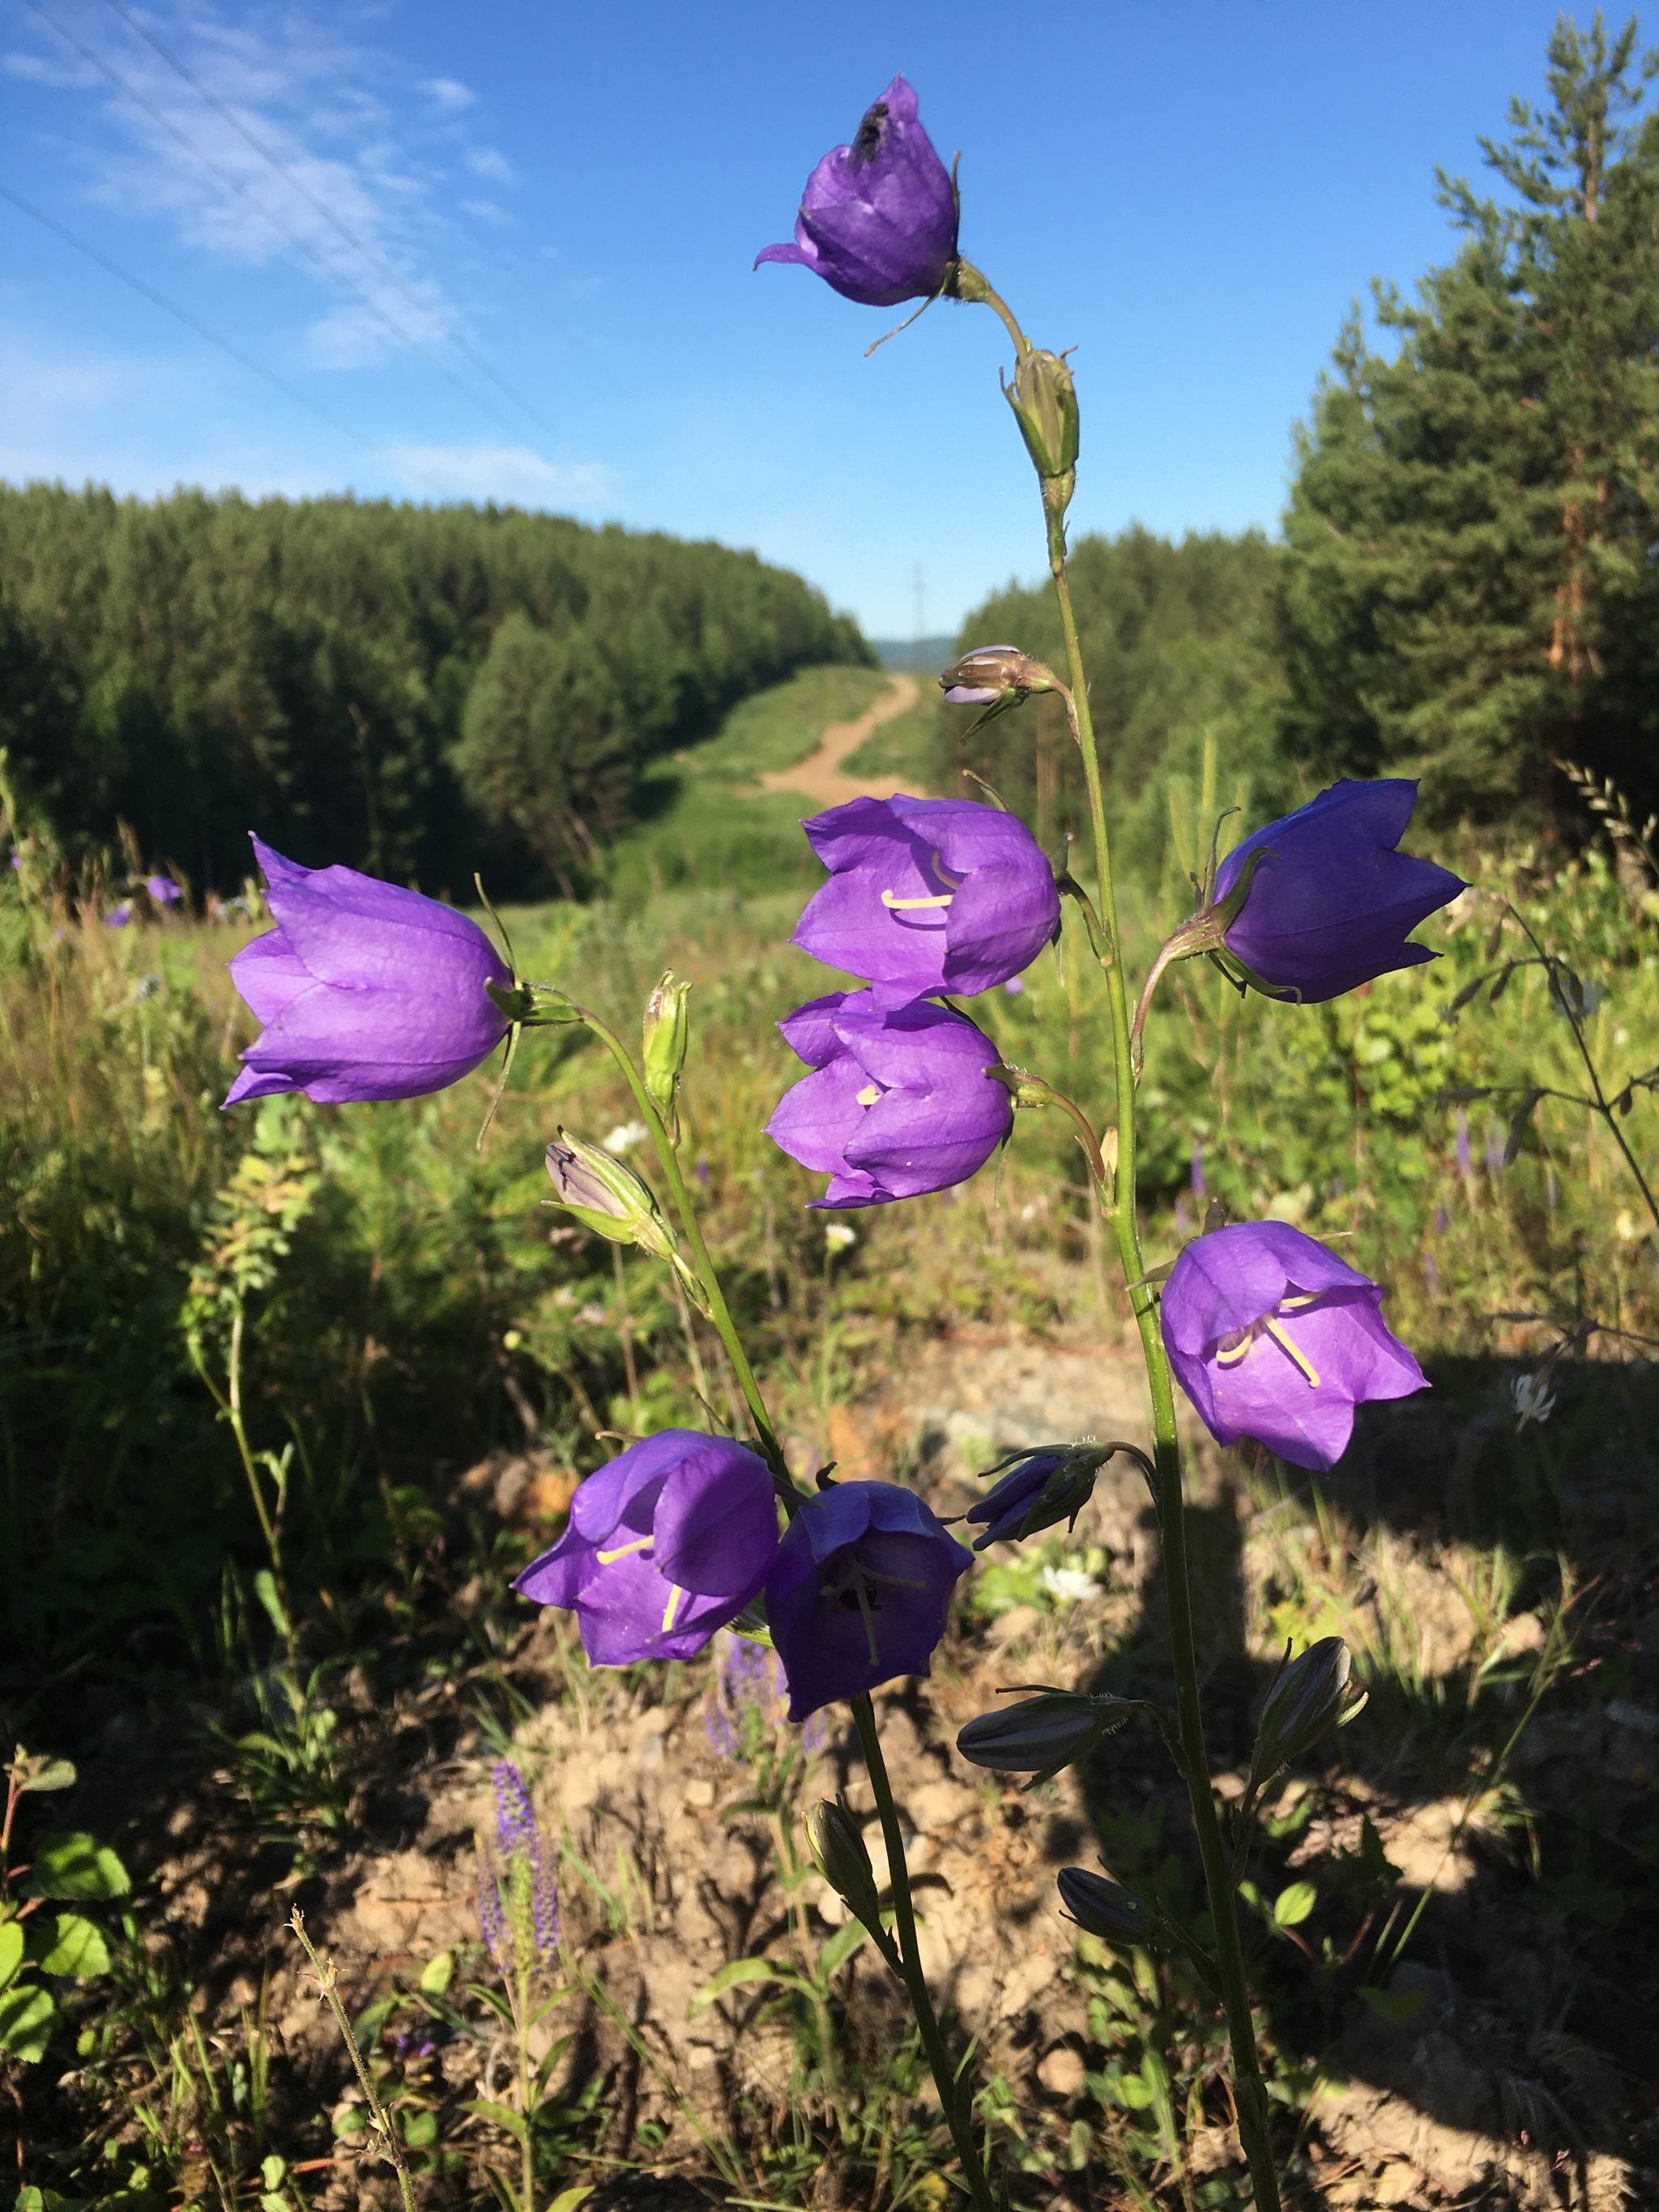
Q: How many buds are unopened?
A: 9